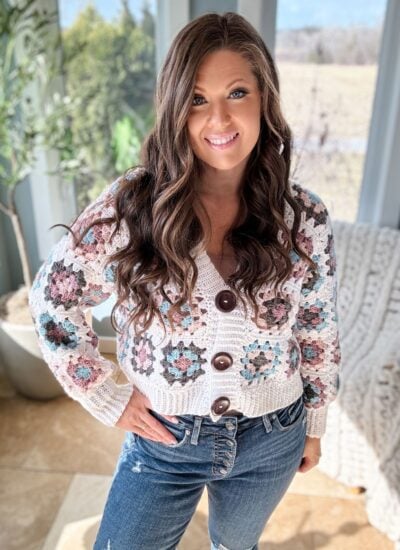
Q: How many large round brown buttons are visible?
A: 3